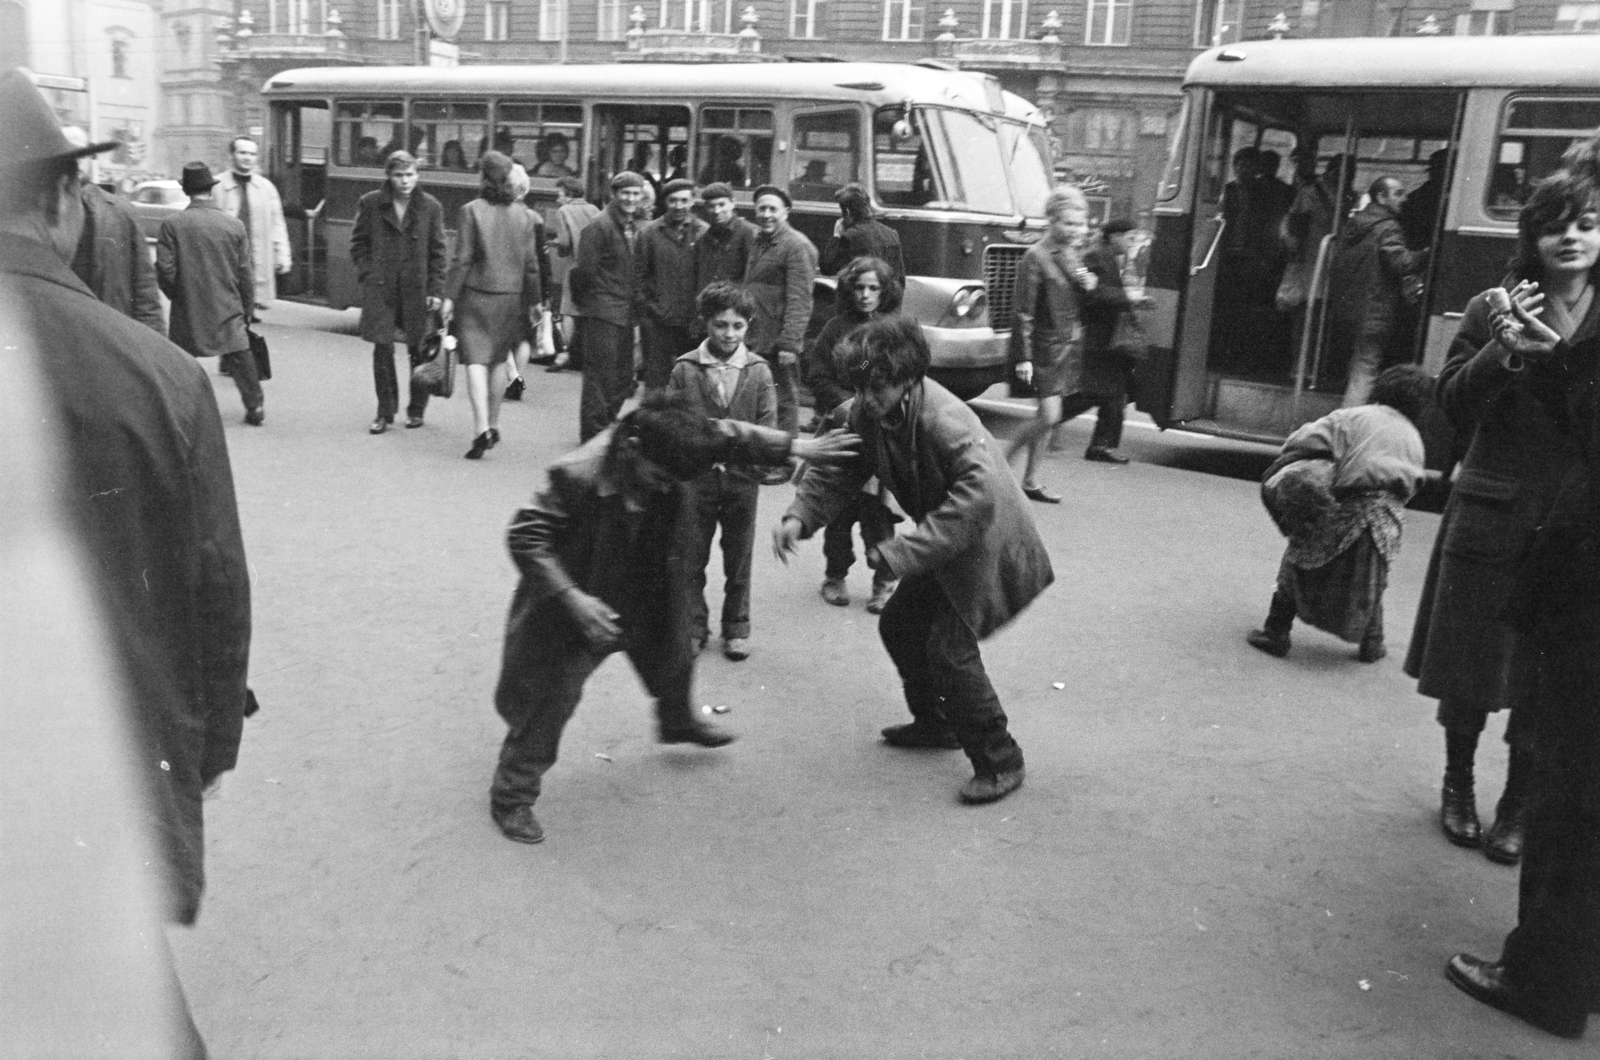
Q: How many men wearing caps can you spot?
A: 4